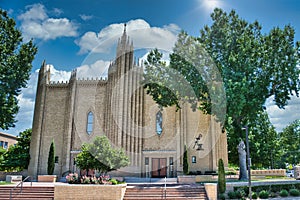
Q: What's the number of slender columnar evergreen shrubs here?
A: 3